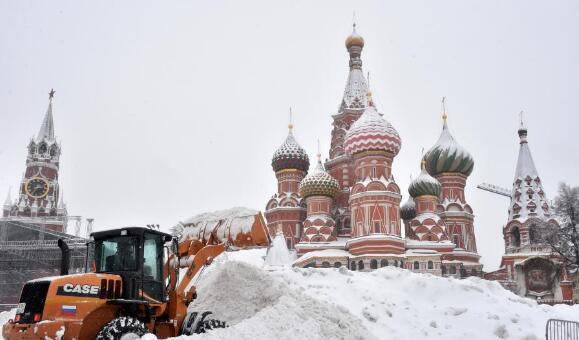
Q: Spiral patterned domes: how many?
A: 2